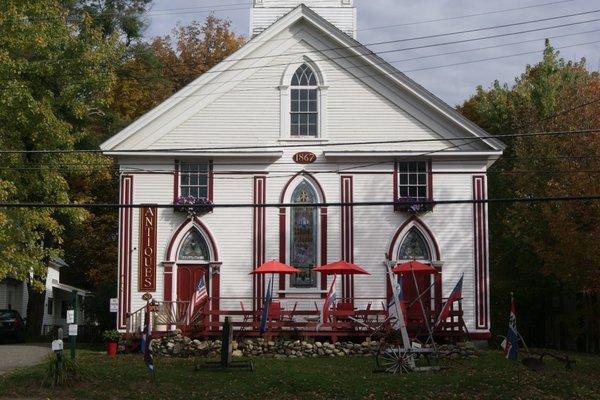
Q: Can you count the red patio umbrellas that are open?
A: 3